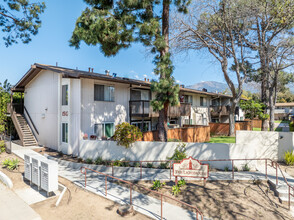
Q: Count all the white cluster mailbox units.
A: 3